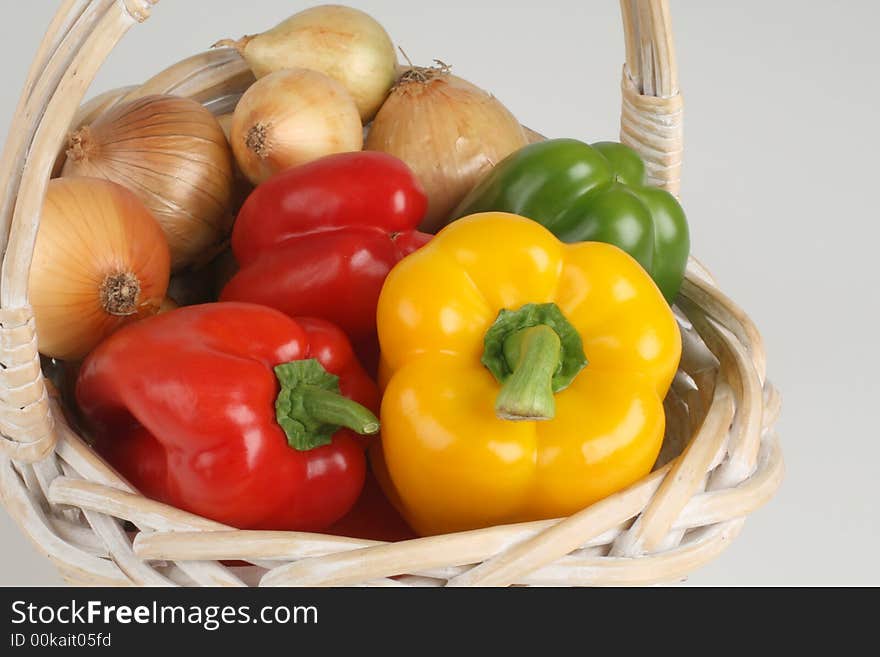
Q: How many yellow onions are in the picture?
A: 5